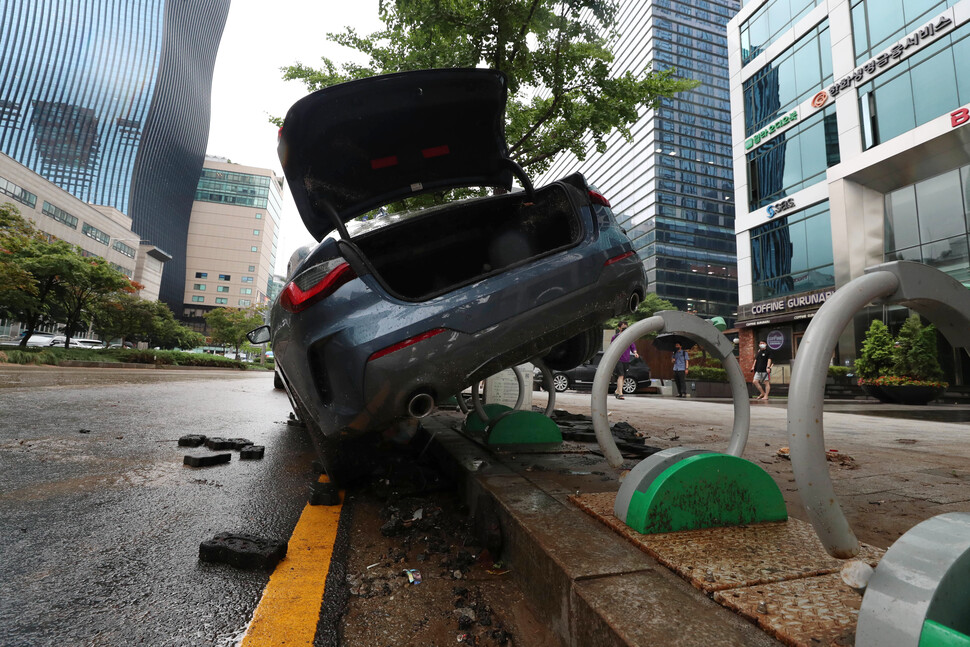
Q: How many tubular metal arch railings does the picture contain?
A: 4